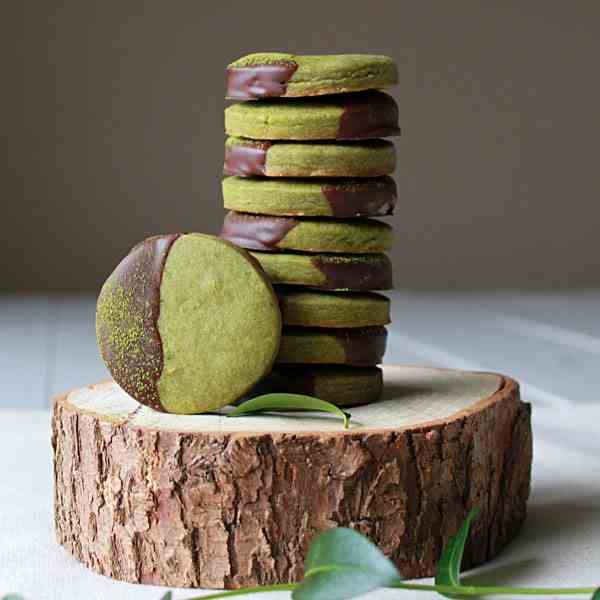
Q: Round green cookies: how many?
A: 10